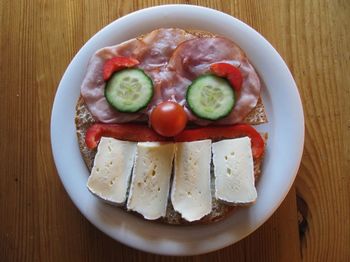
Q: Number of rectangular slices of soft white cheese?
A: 4